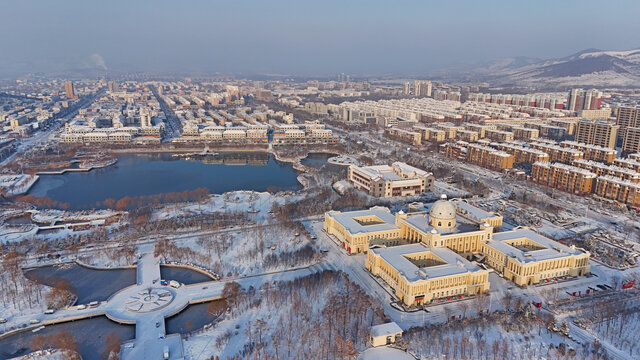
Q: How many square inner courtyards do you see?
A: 3